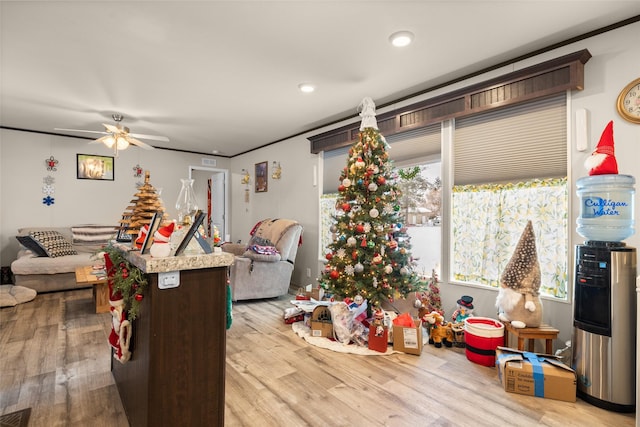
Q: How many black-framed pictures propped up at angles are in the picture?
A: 3